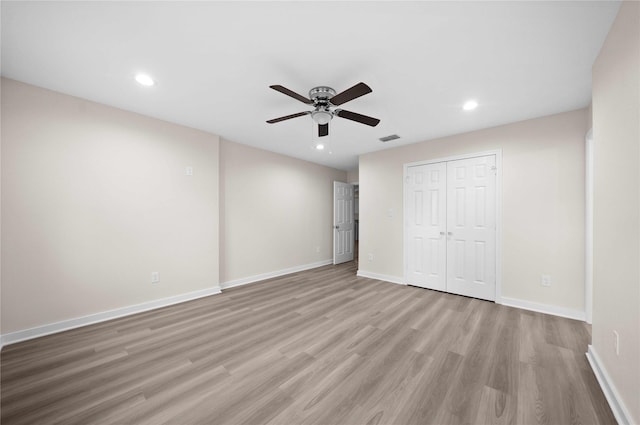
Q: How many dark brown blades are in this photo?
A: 5